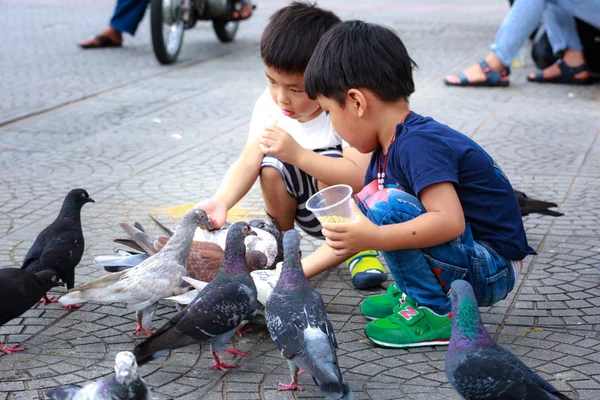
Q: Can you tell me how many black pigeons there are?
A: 2